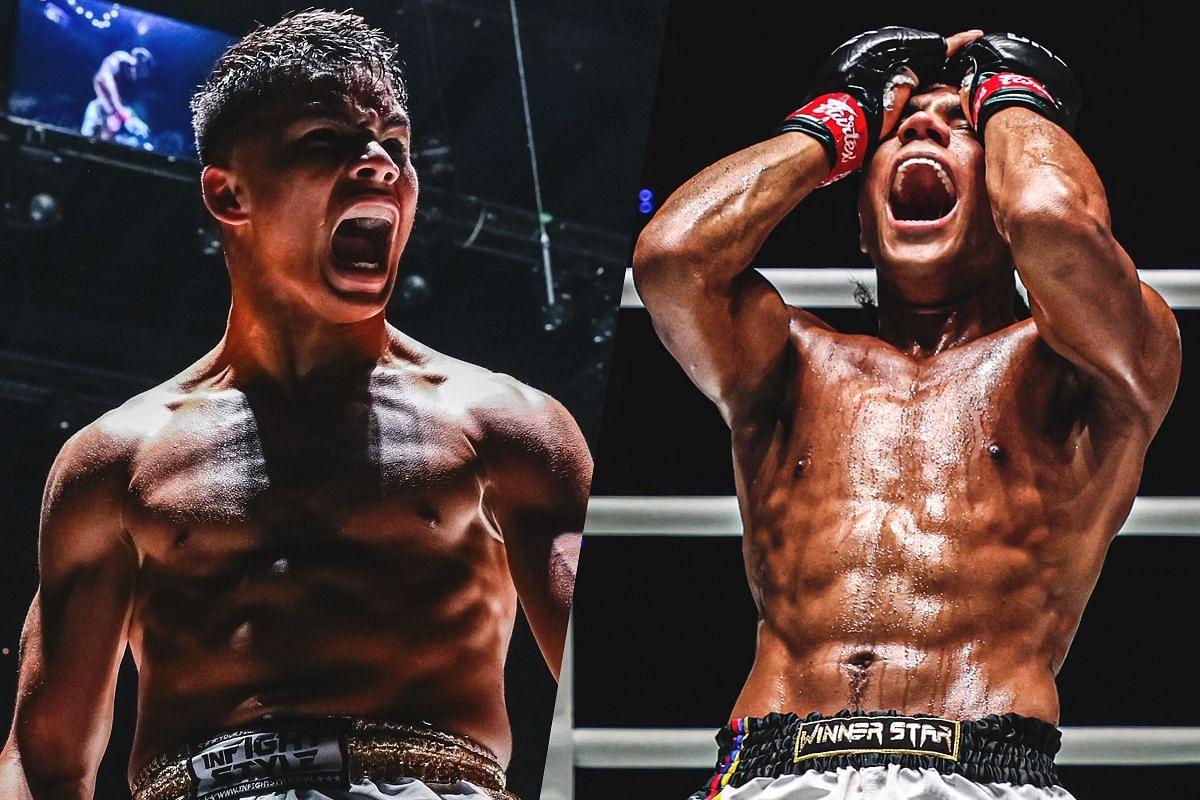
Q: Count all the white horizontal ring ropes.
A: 3